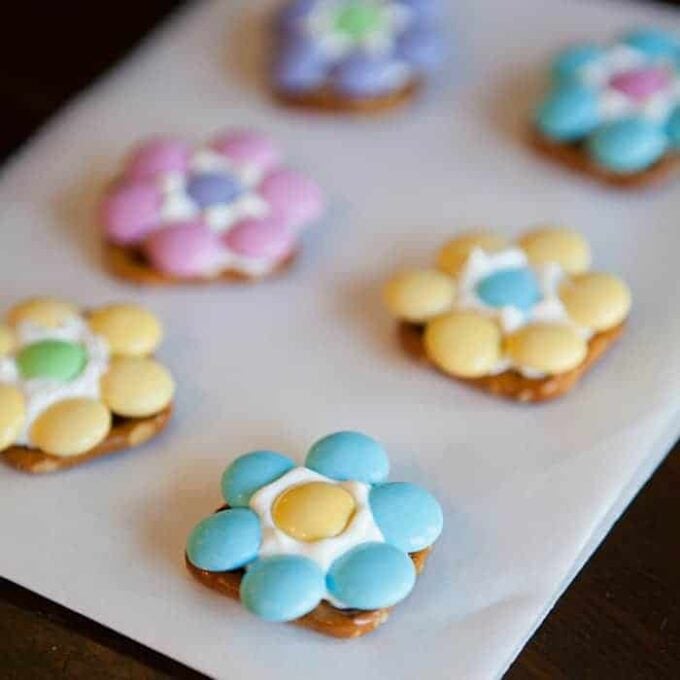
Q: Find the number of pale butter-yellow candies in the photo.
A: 13